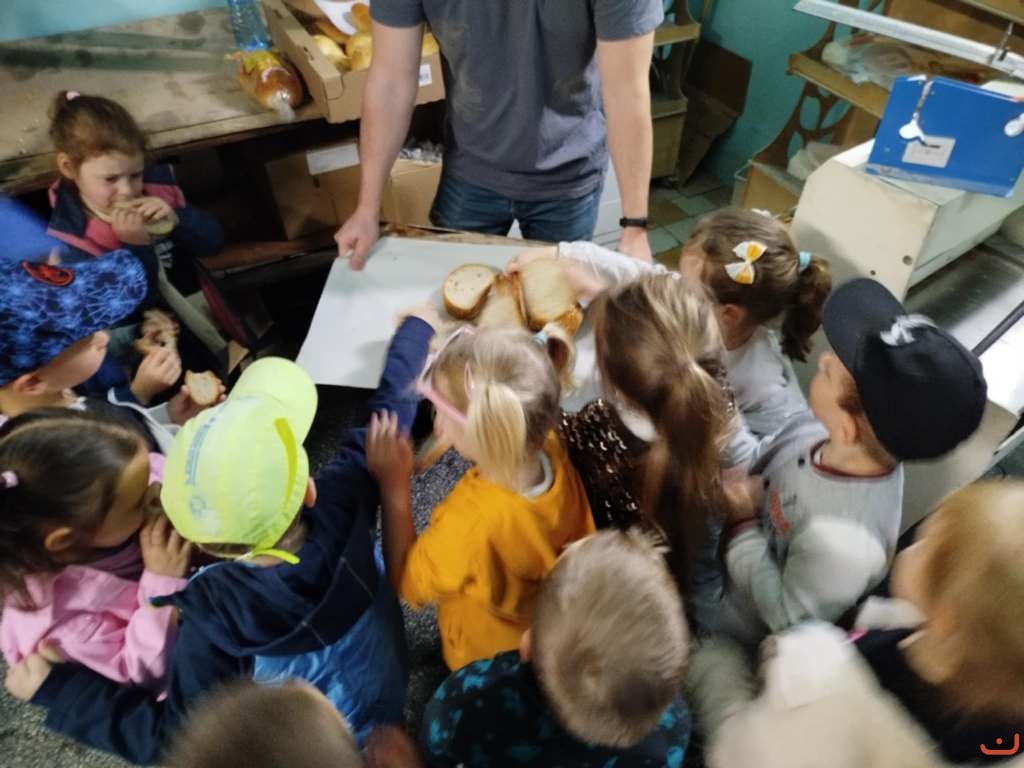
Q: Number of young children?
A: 12